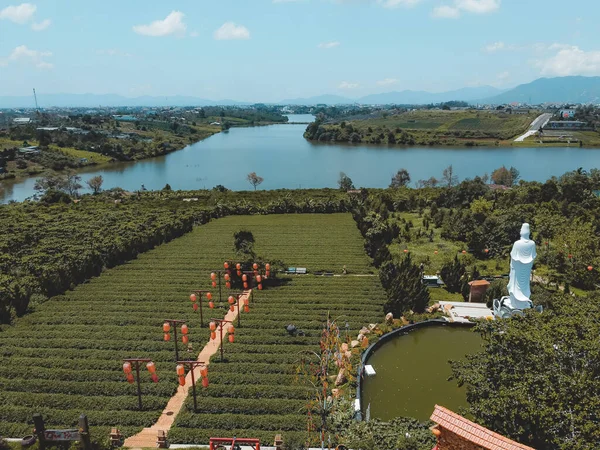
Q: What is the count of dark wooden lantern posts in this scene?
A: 10